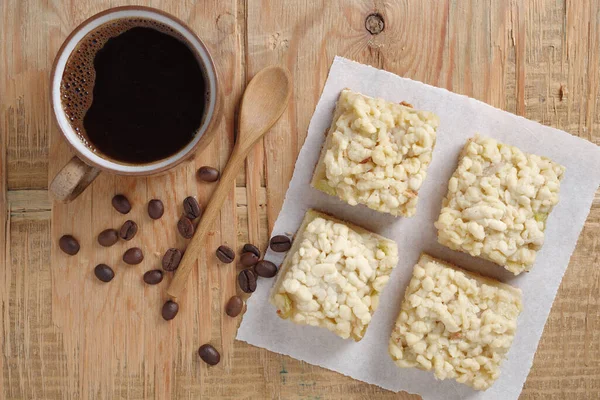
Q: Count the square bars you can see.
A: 4